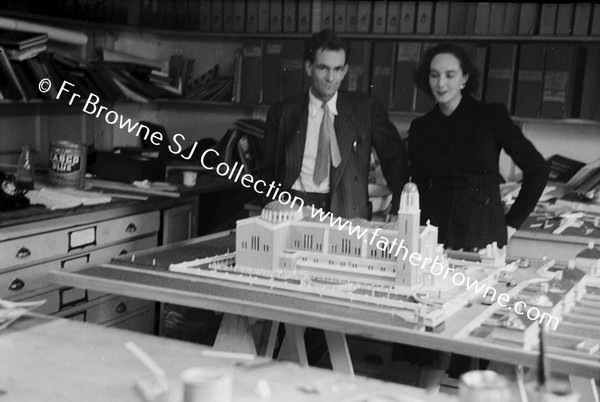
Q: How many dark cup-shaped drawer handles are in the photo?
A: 5